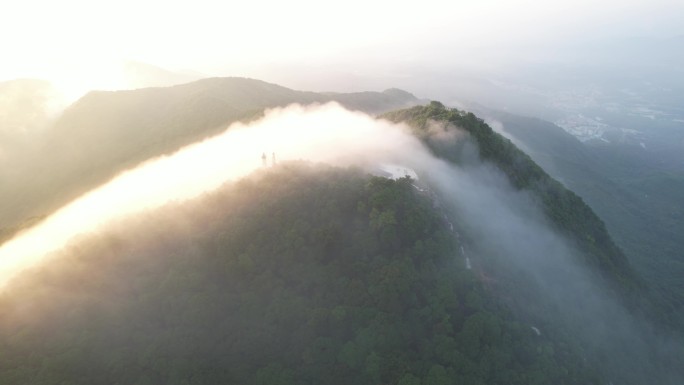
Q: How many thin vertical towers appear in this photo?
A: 2